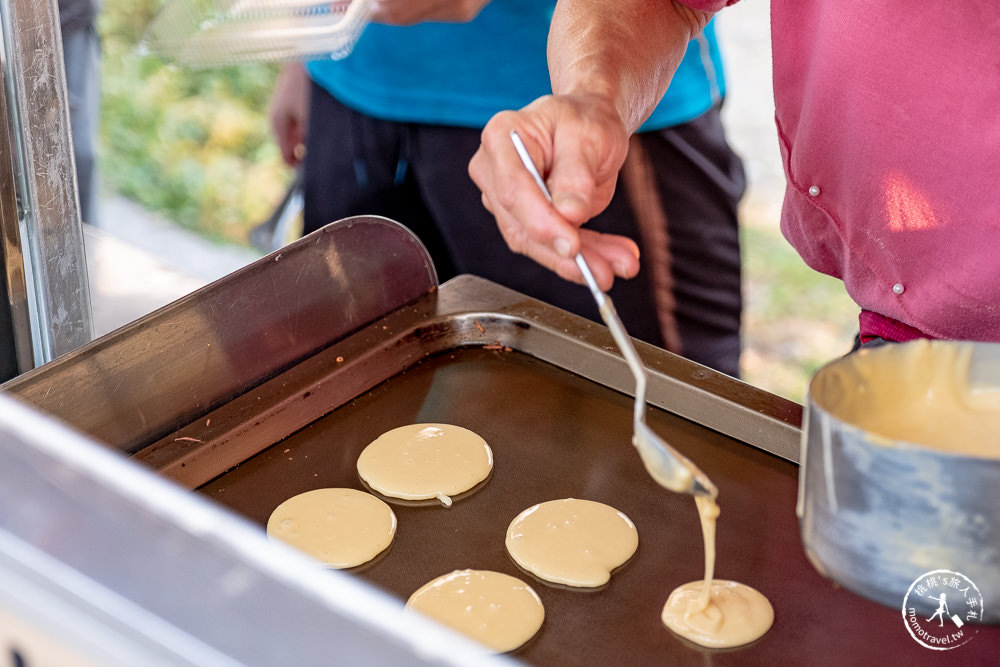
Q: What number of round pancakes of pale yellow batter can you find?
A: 5